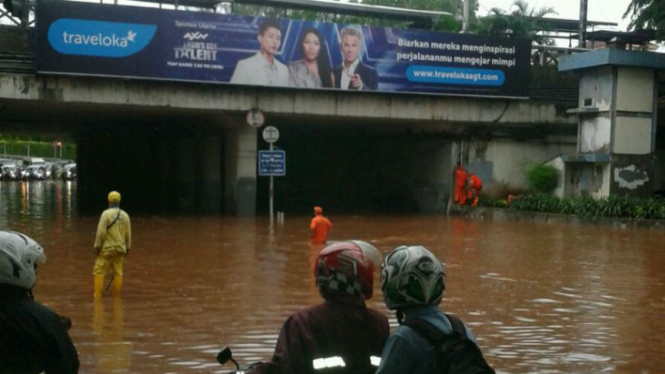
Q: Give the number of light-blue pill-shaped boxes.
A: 2